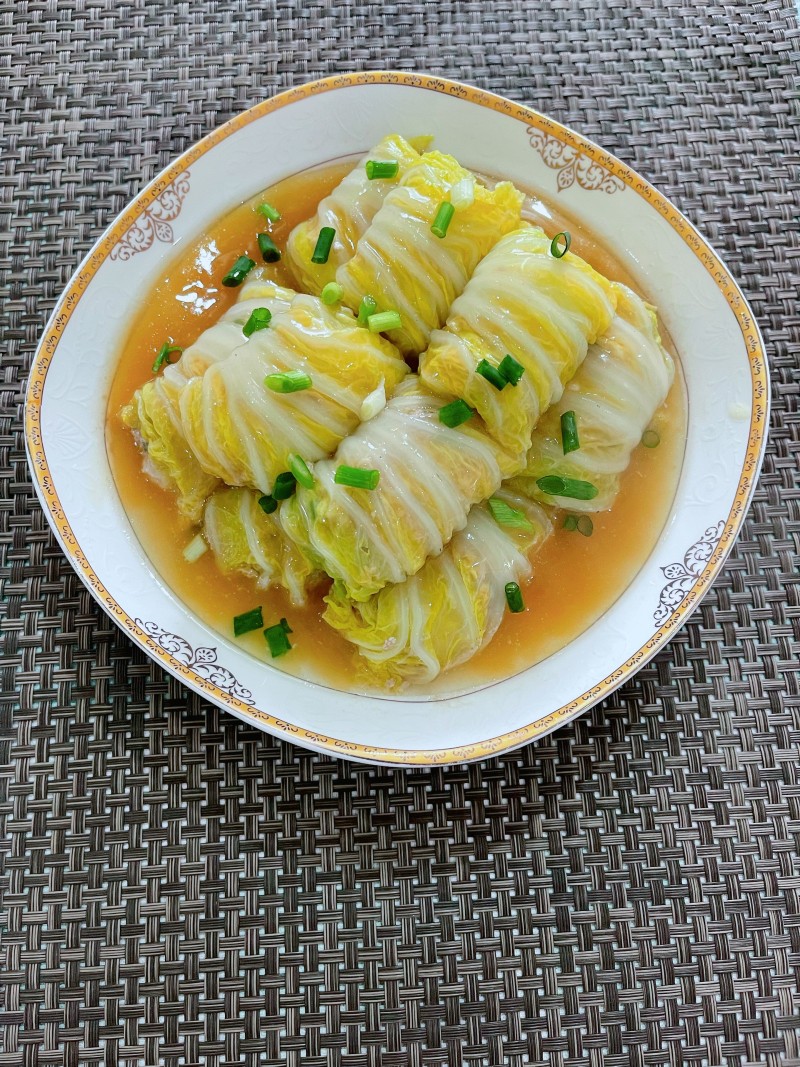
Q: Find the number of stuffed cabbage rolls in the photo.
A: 9